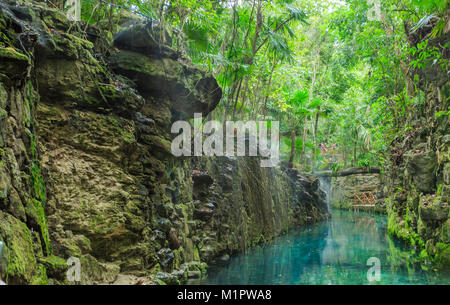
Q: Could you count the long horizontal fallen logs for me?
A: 1